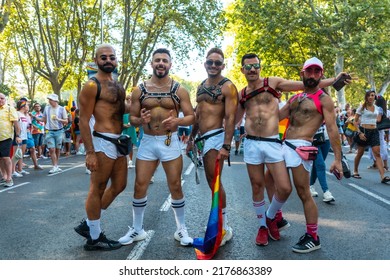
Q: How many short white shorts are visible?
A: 5